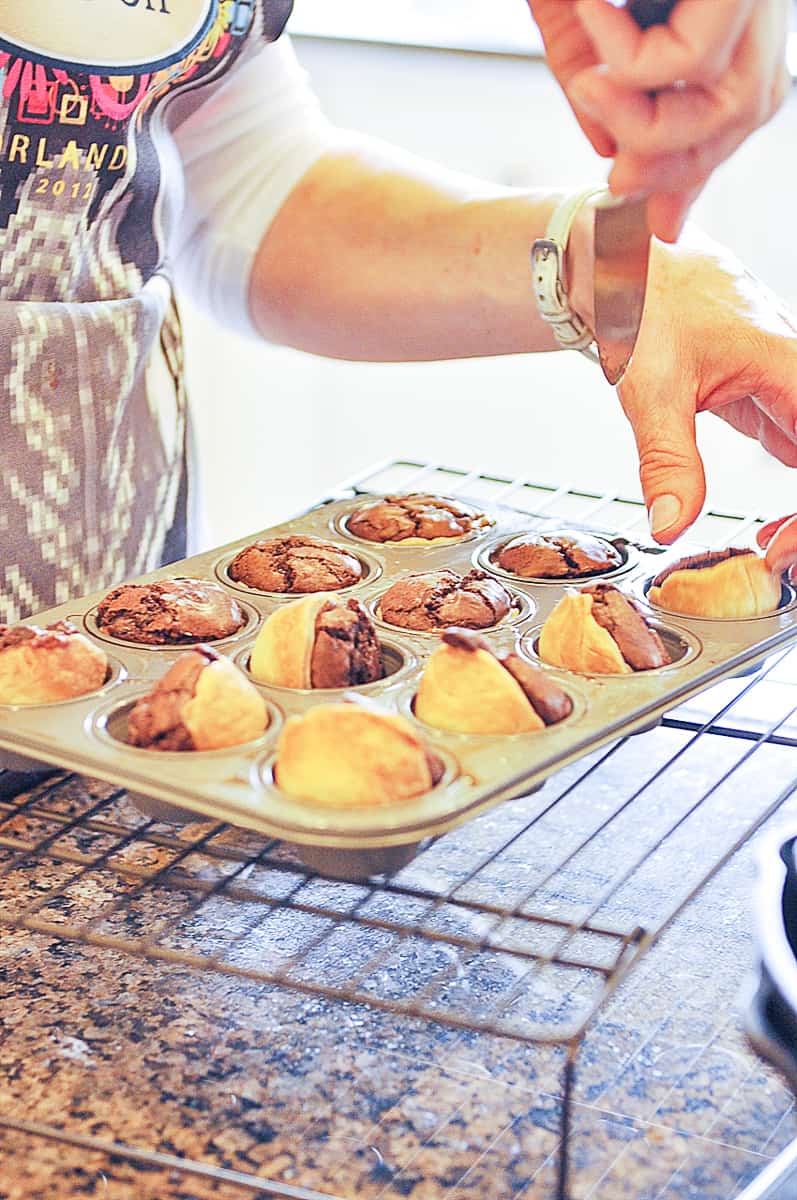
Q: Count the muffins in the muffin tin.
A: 12